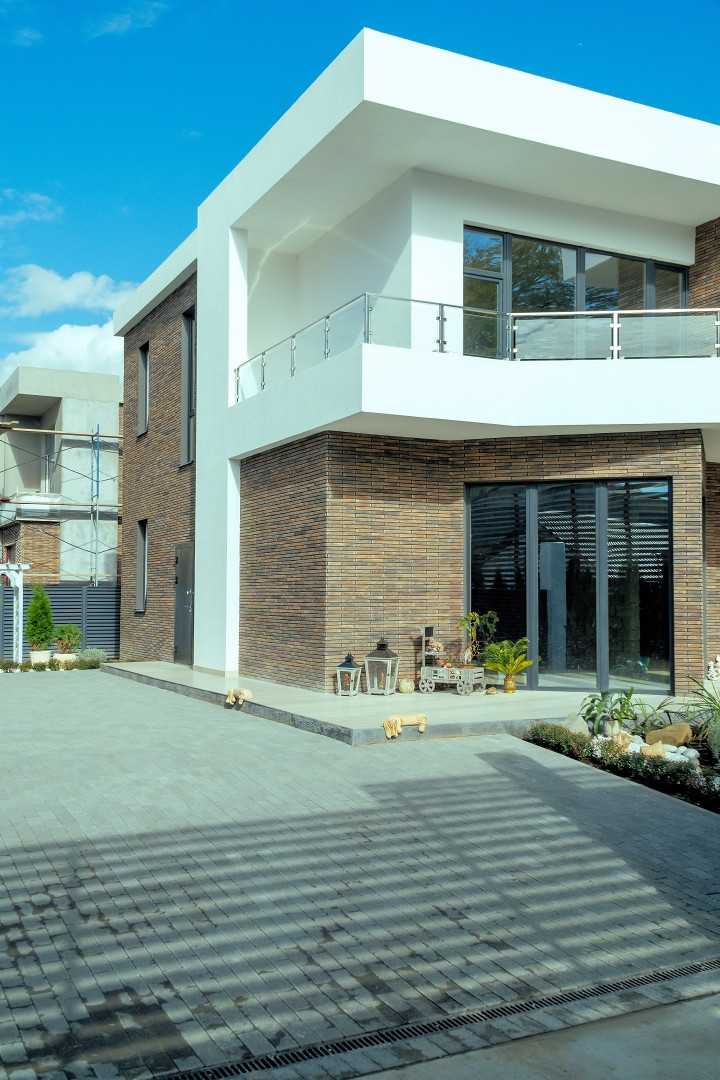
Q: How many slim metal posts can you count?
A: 9